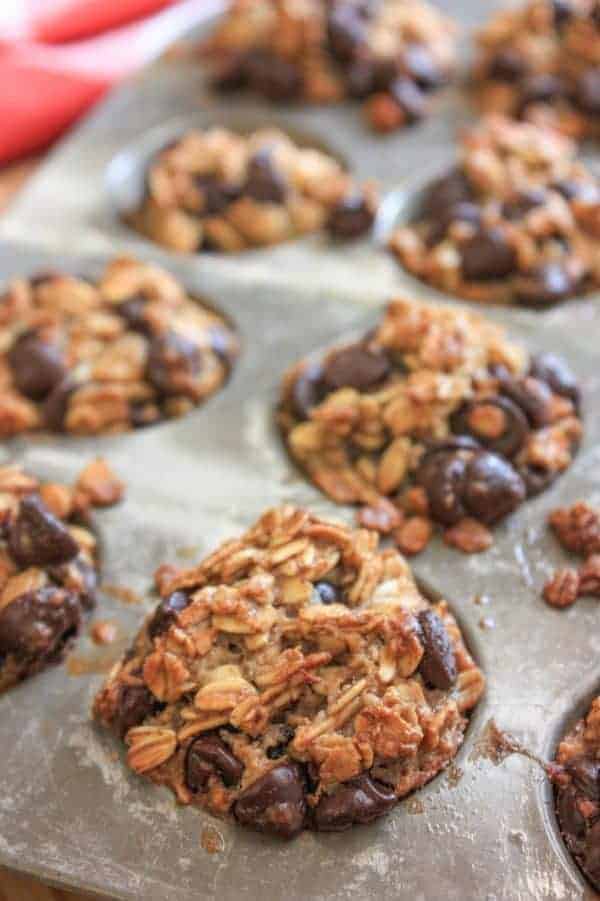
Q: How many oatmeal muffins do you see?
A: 9